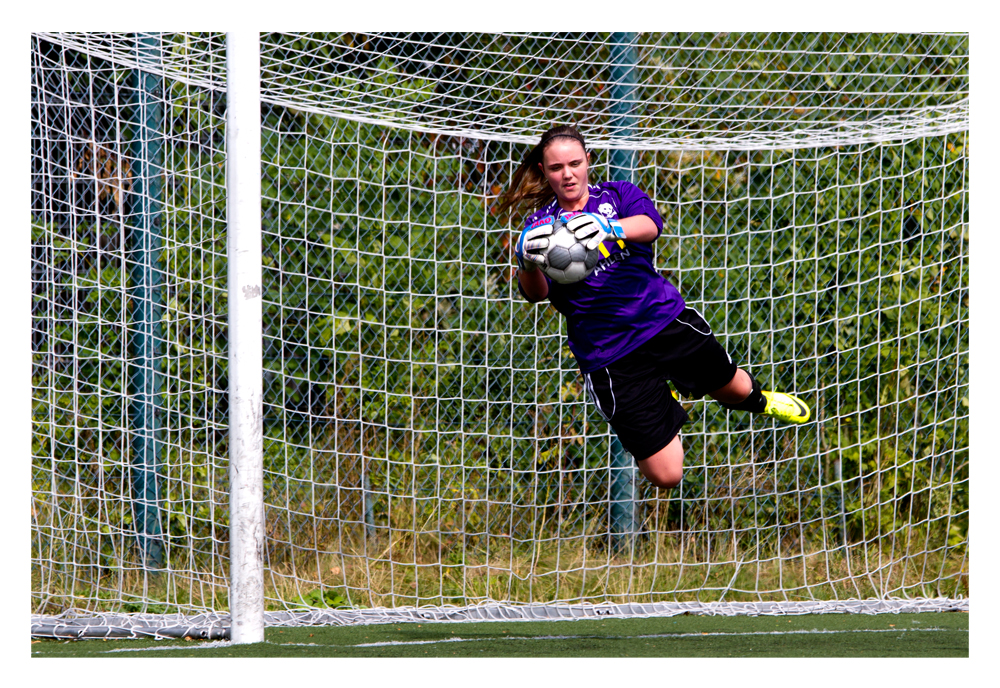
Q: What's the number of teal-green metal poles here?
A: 2